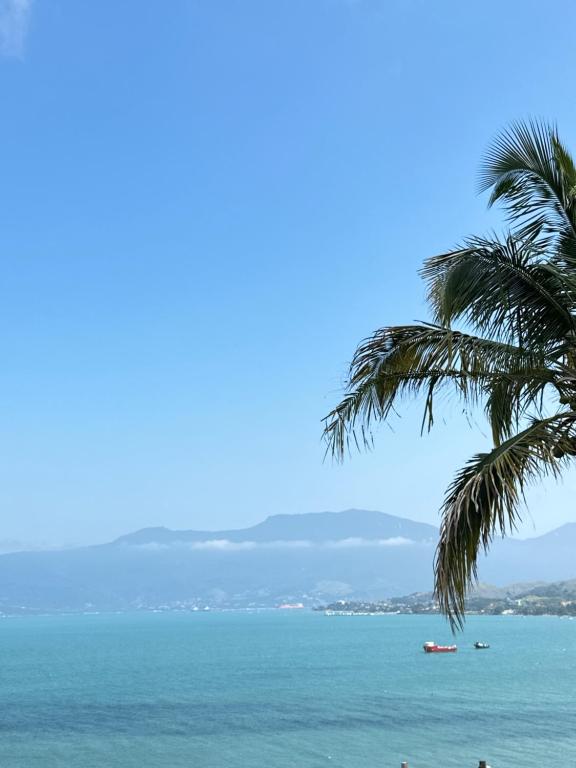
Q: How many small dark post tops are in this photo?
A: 2